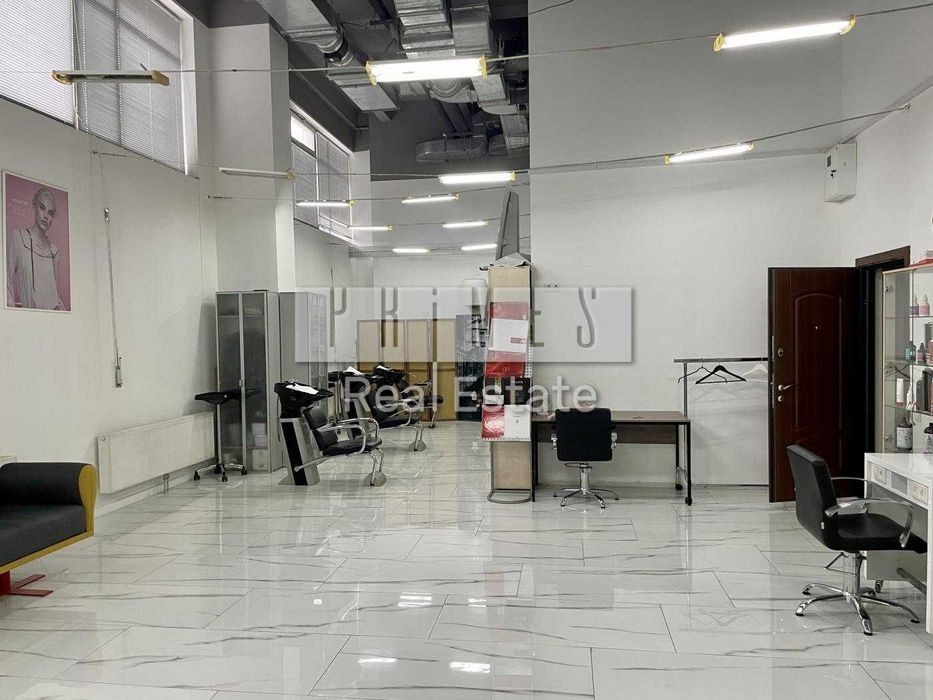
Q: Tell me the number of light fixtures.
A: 12